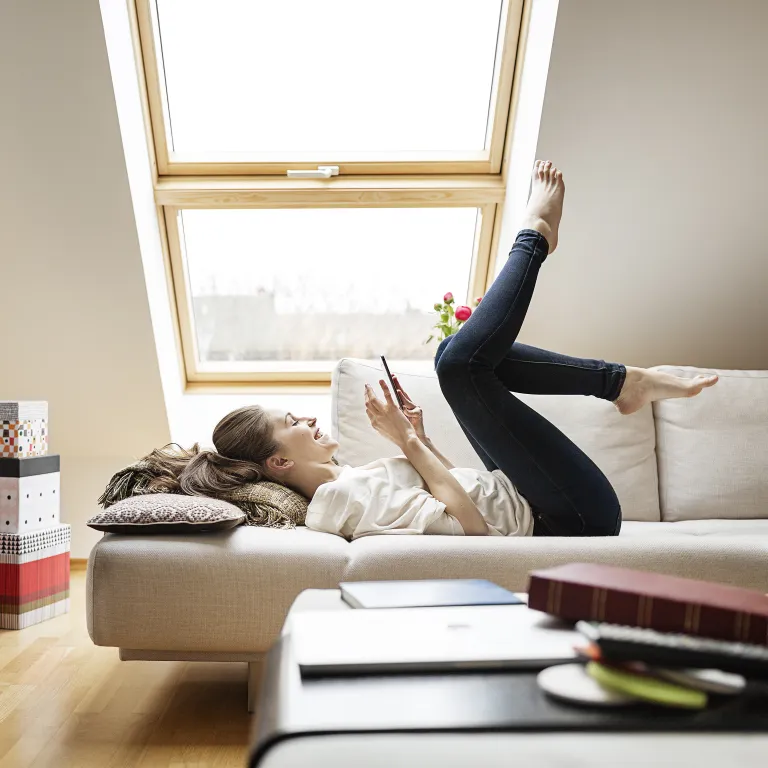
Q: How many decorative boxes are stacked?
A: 3